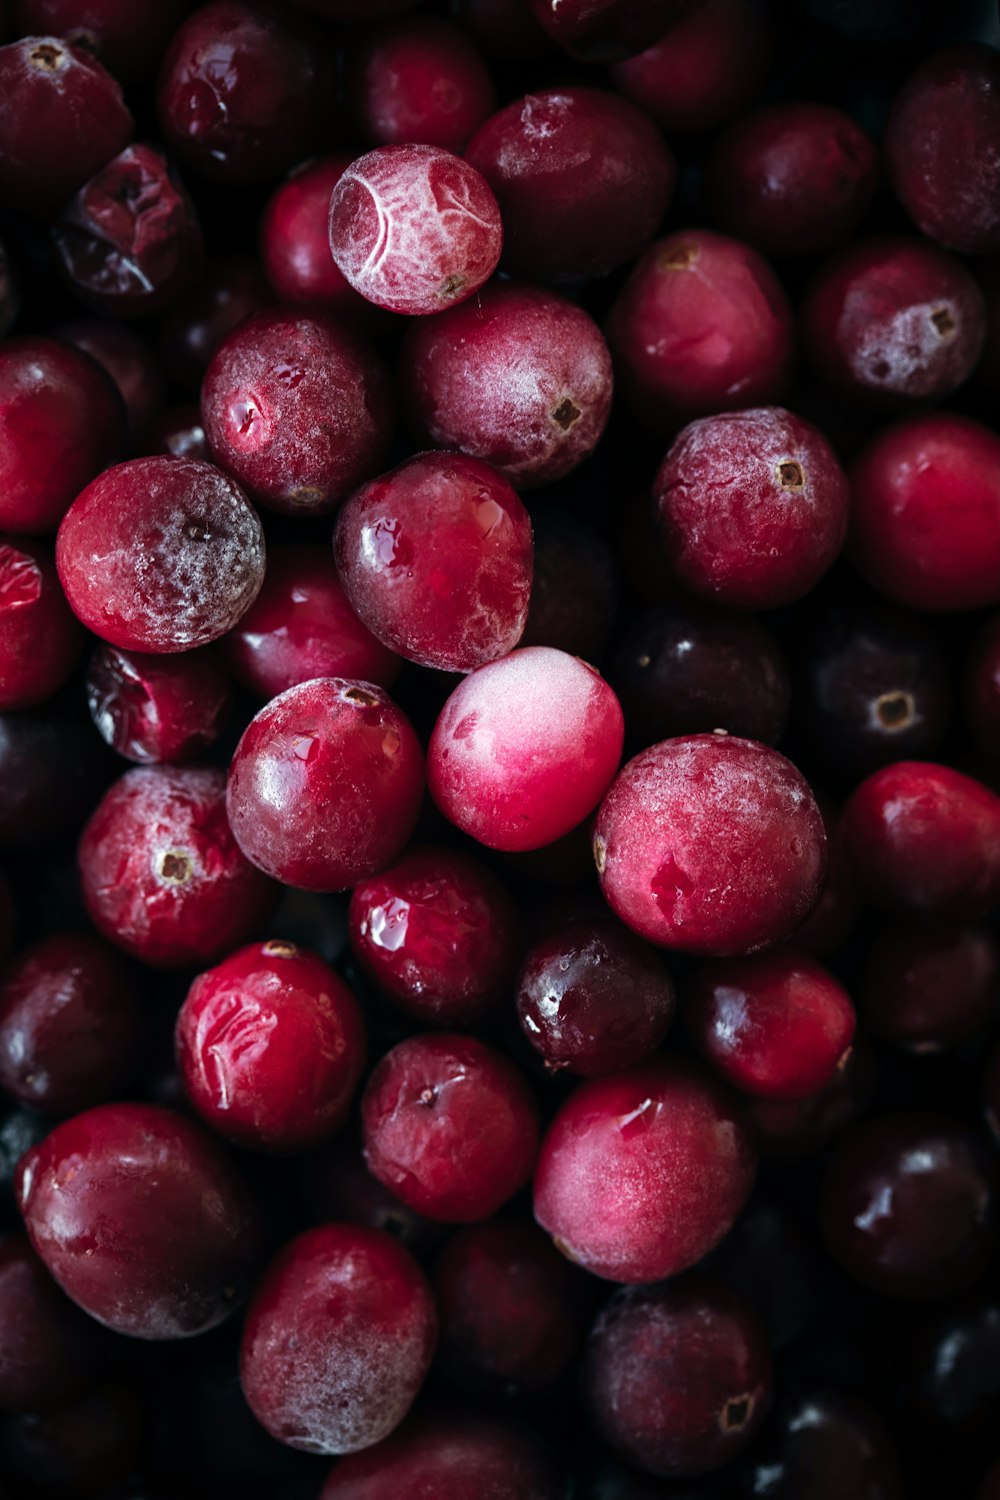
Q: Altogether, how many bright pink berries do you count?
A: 1